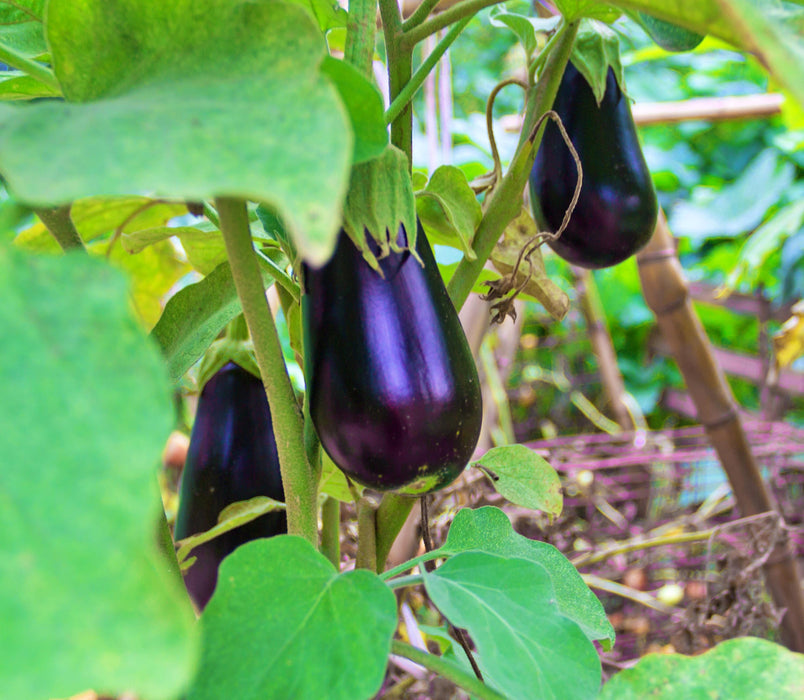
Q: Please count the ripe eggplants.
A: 3